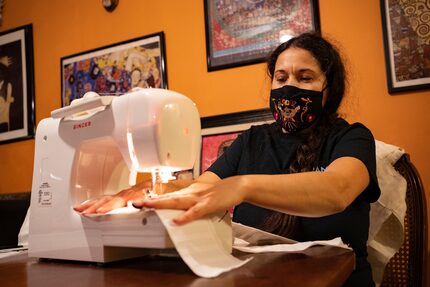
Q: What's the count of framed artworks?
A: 5